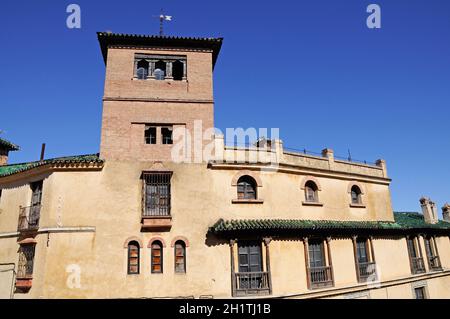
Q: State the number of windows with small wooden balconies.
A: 5